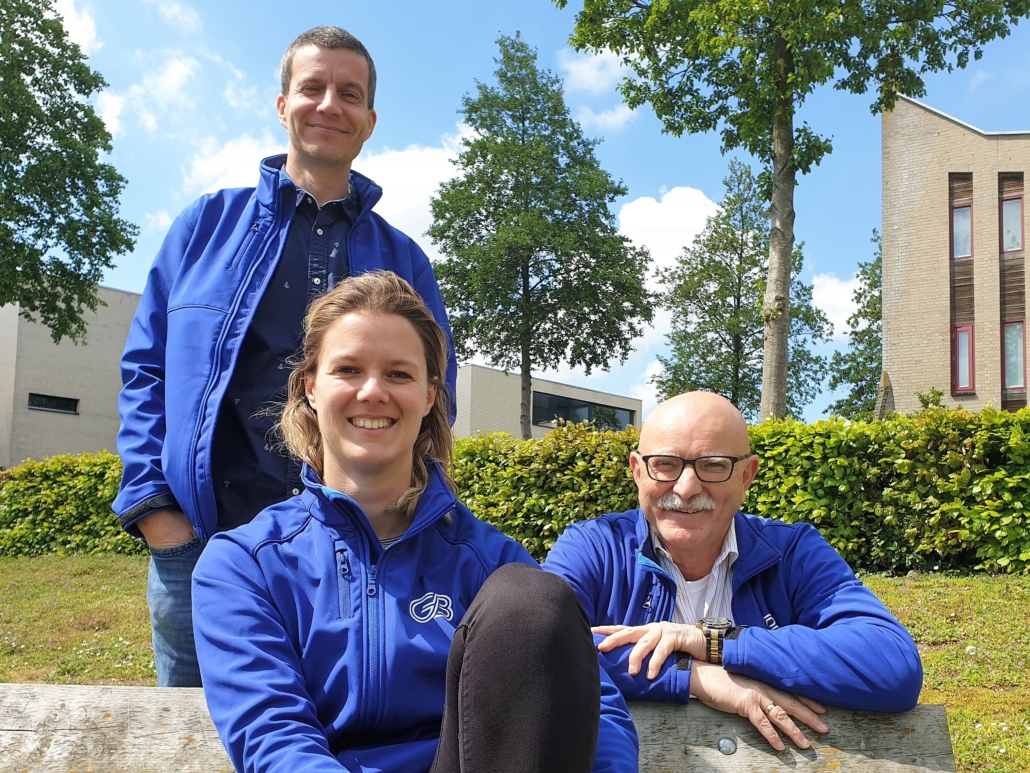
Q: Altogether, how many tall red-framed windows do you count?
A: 4